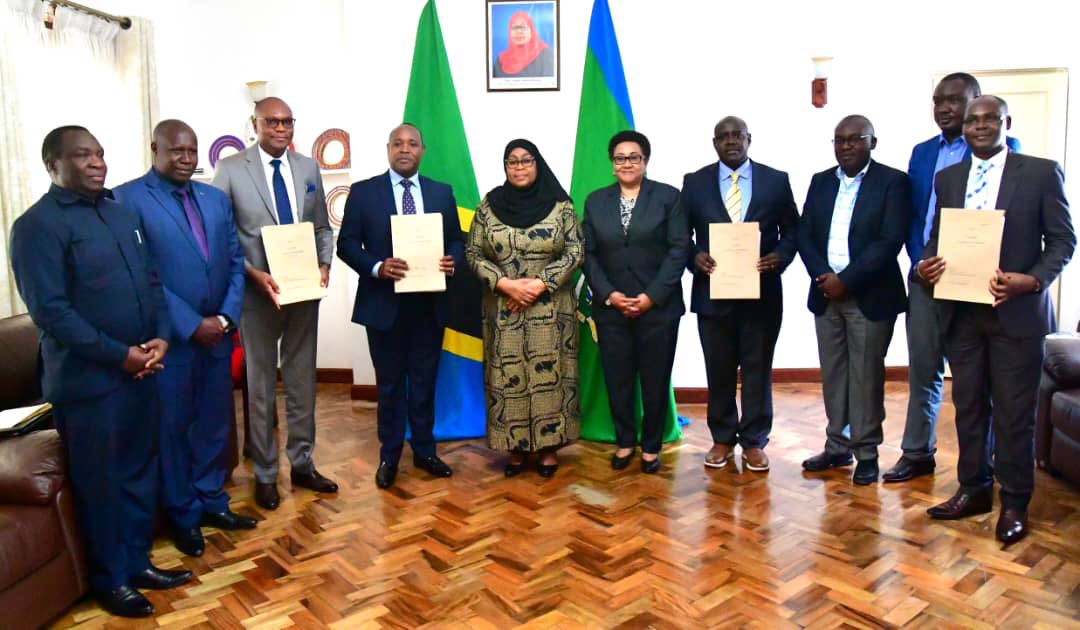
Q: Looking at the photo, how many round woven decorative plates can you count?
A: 3